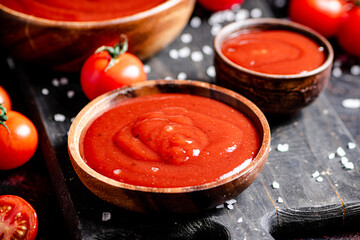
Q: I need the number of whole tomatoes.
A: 6